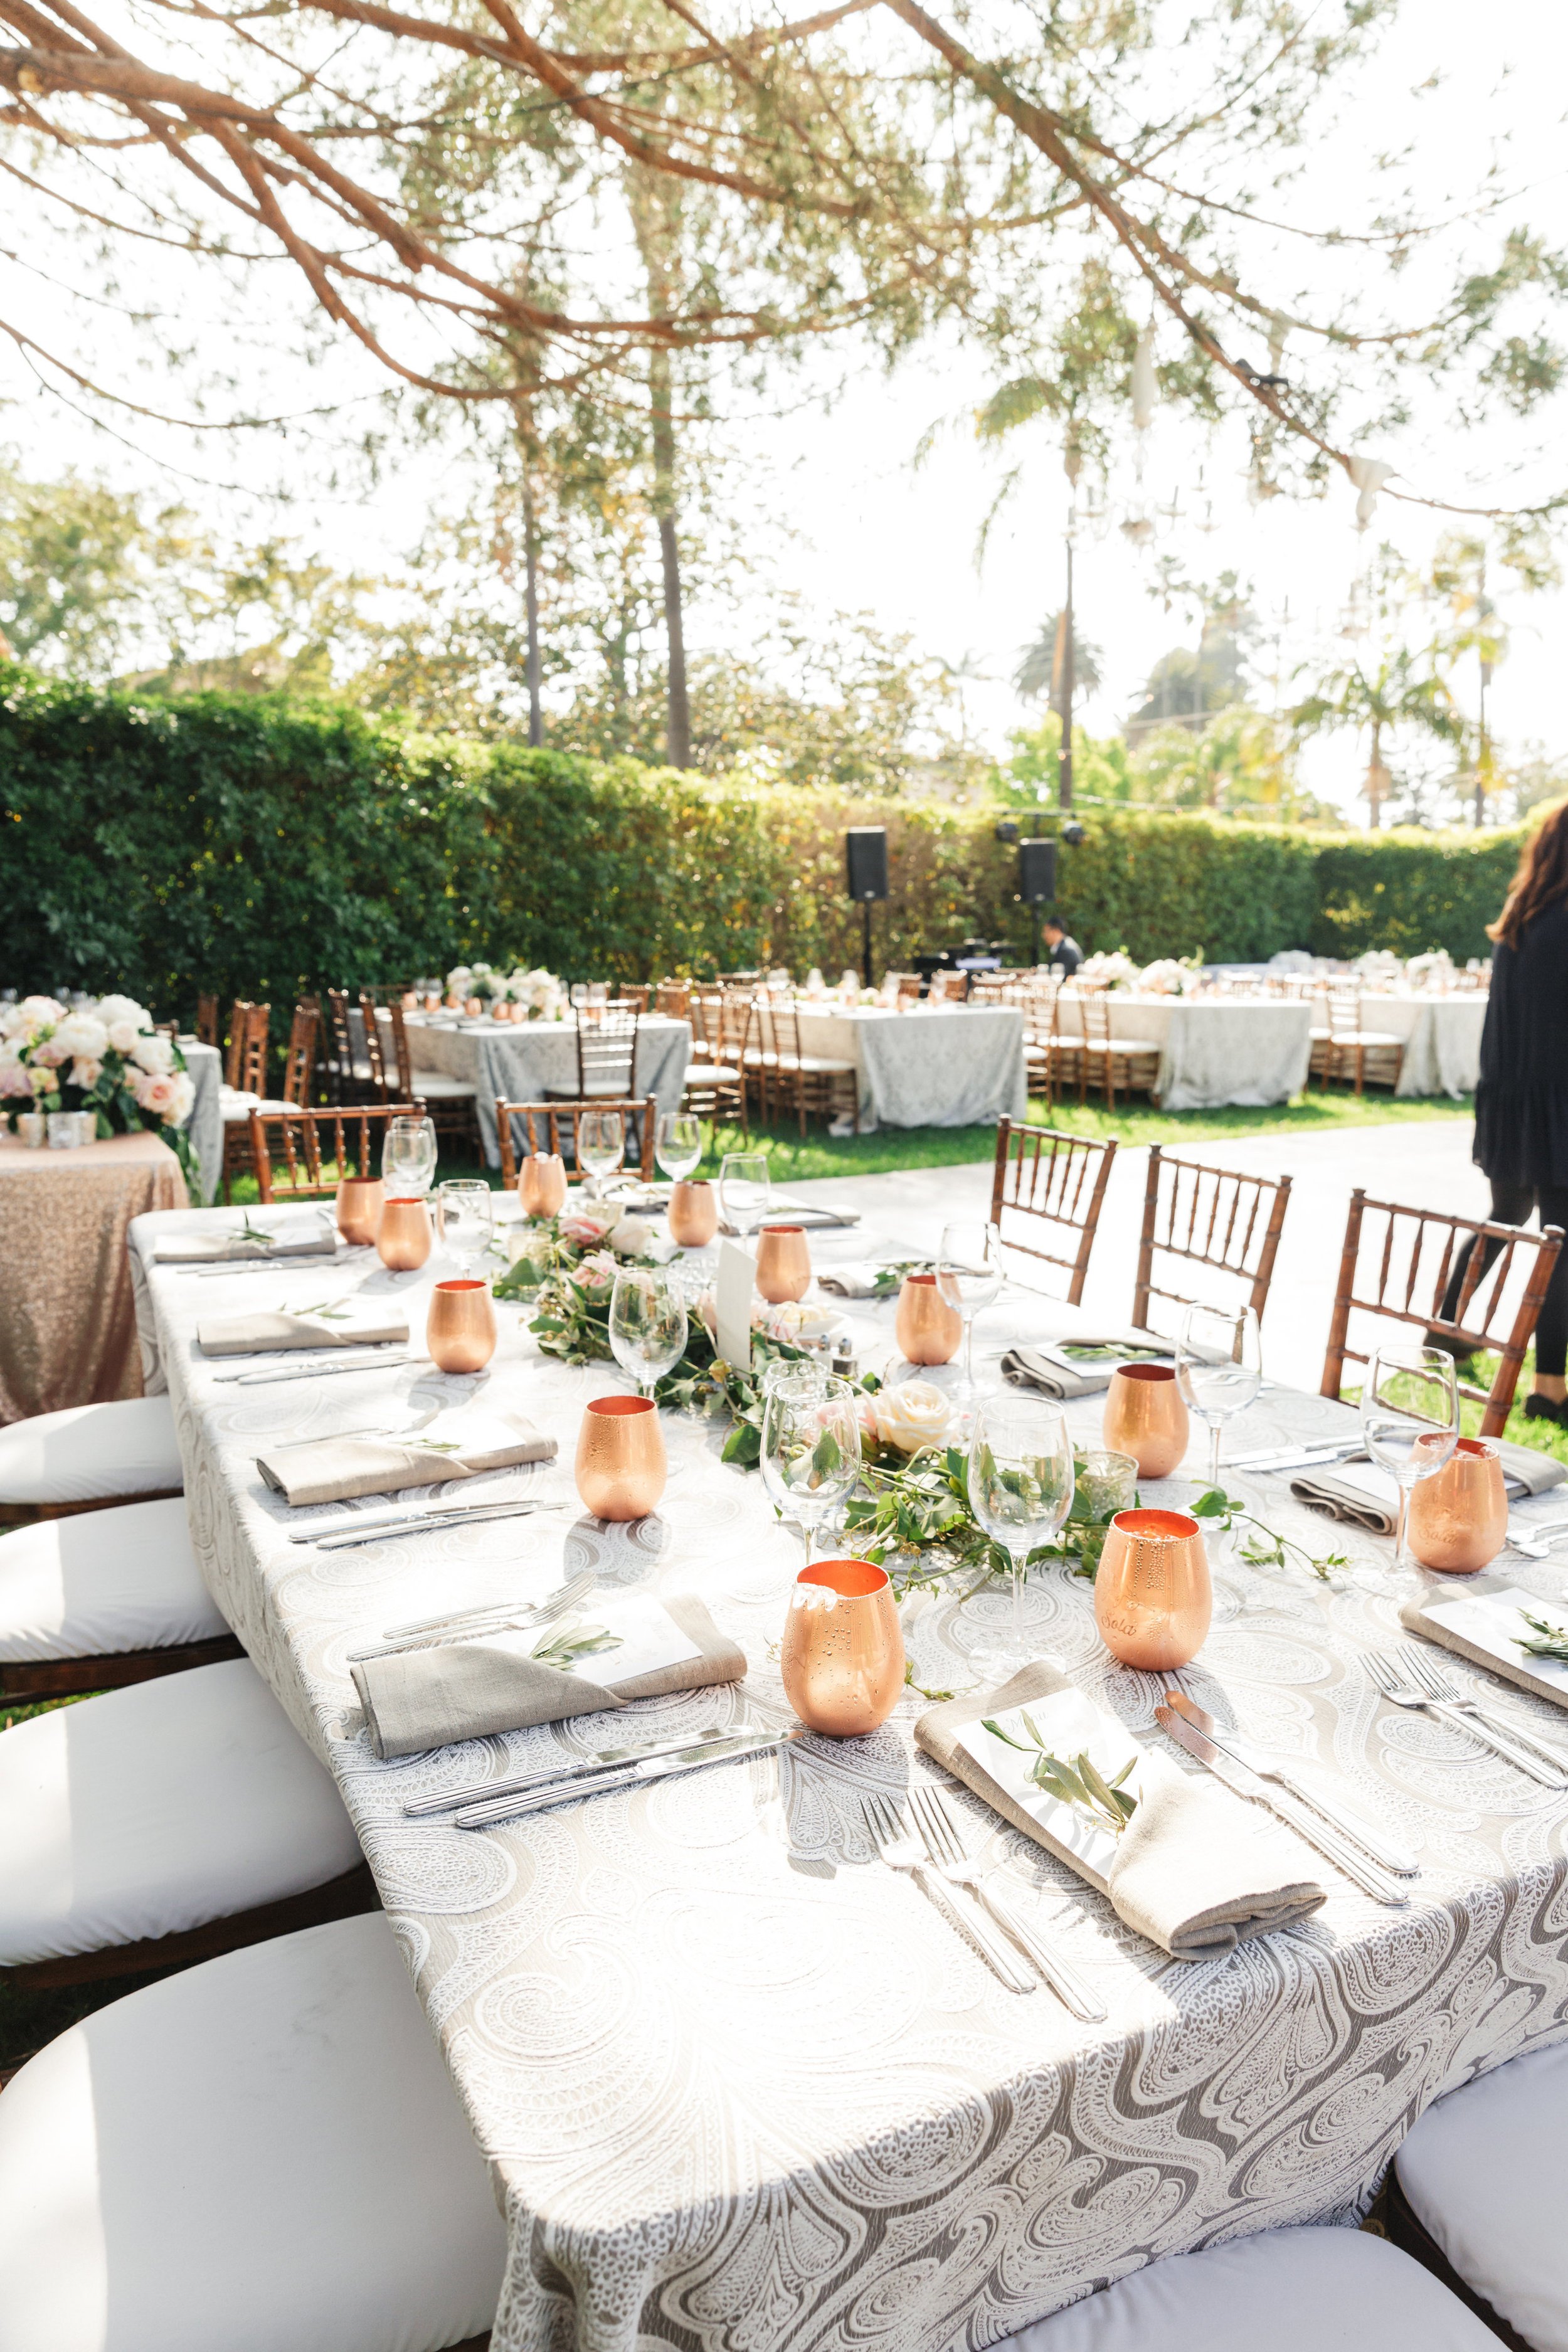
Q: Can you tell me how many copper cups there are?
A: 12